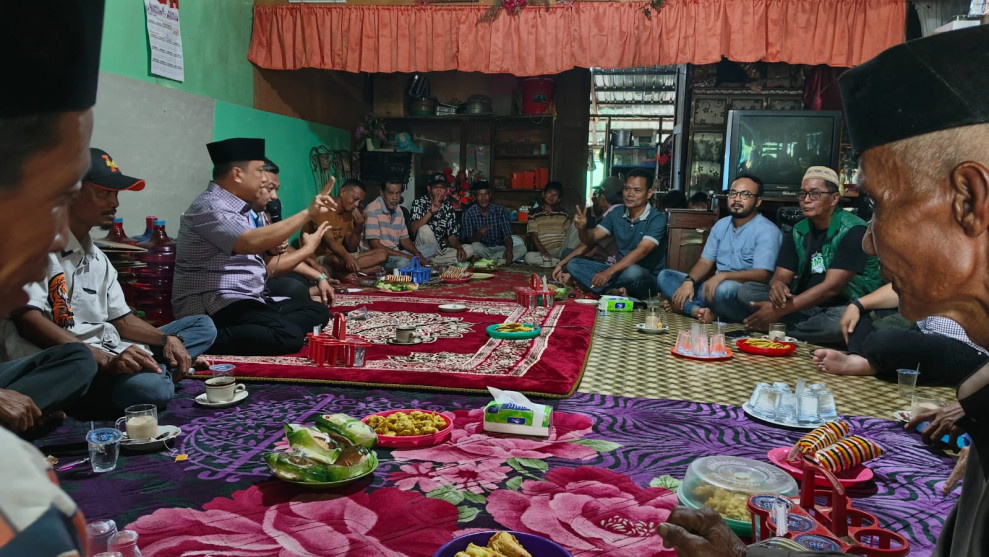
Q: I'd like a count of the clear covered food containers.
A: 1